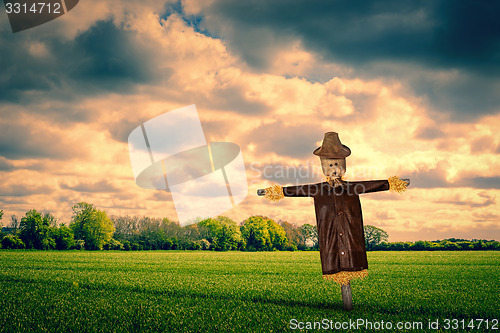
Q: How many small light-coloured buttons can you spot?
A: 3